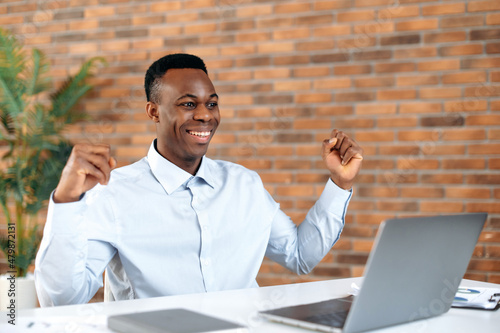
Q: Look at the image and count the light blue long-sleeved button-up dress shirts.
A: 1